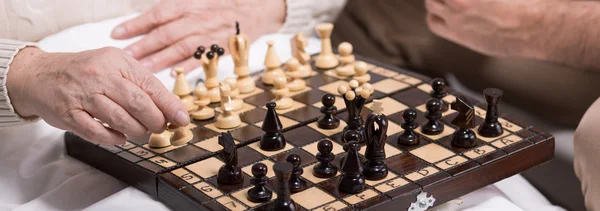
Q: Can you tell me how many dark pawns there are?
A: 8